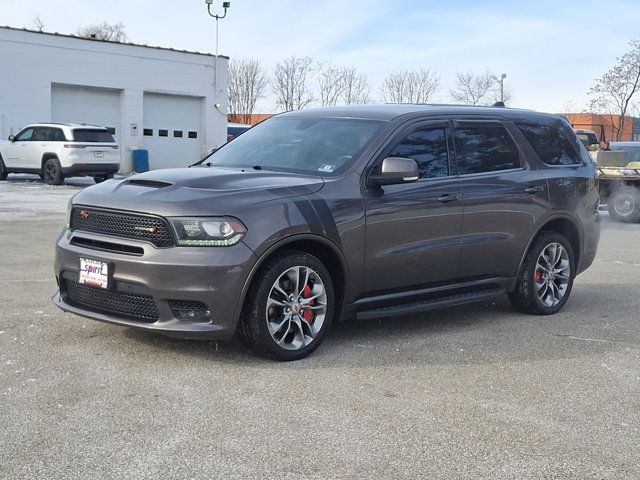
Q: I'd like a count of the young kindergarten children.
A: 0